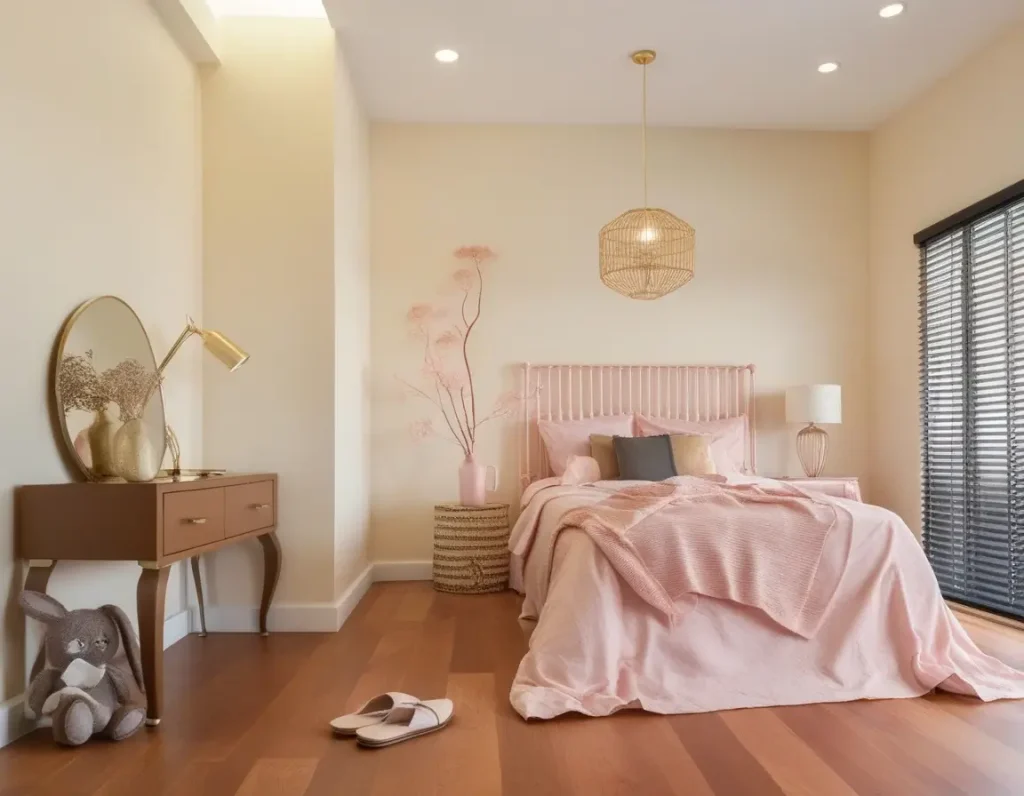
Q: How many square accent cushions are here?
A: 3